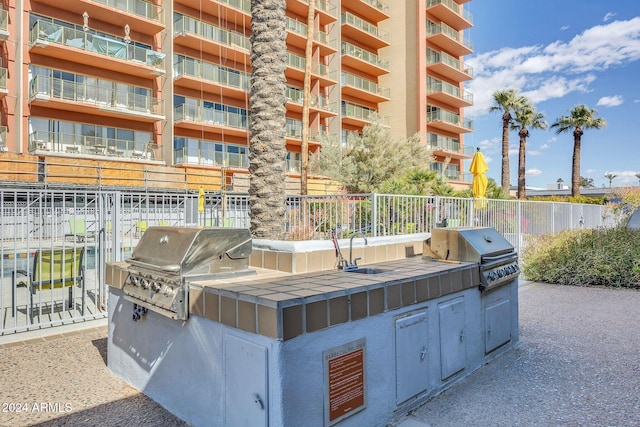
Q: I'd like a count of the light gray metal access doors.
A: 4